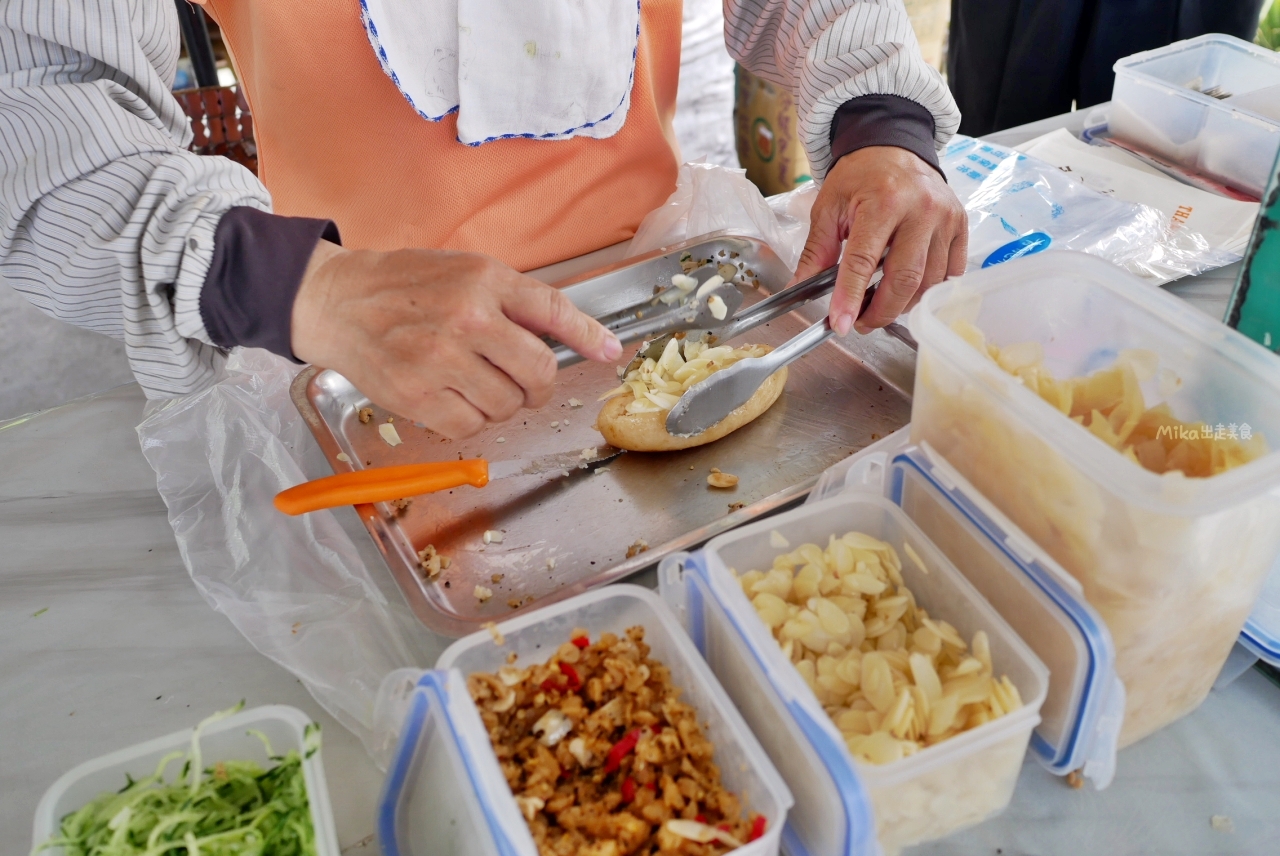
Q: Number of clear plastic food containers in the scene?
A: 5